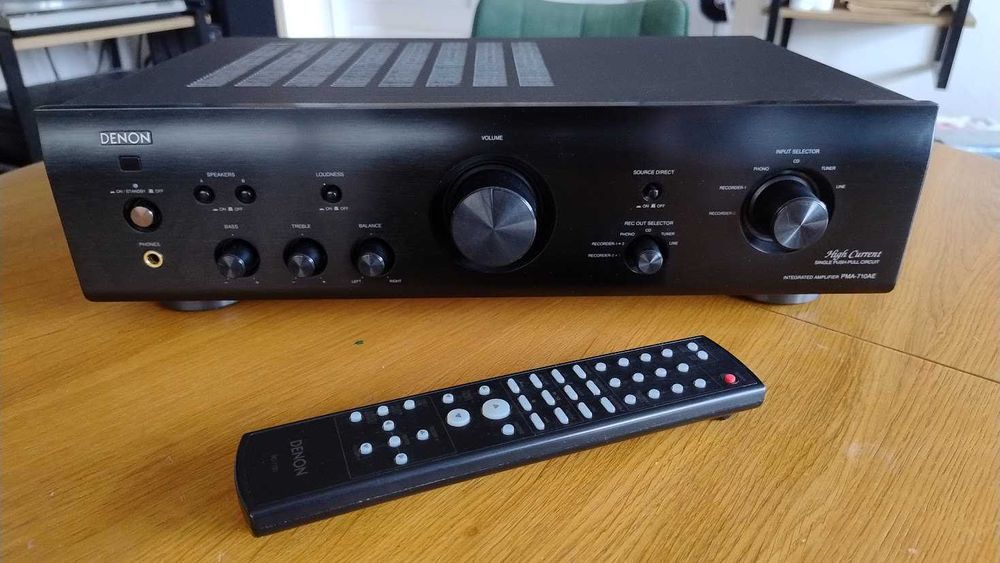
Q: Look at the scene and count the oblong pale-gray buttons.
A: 12